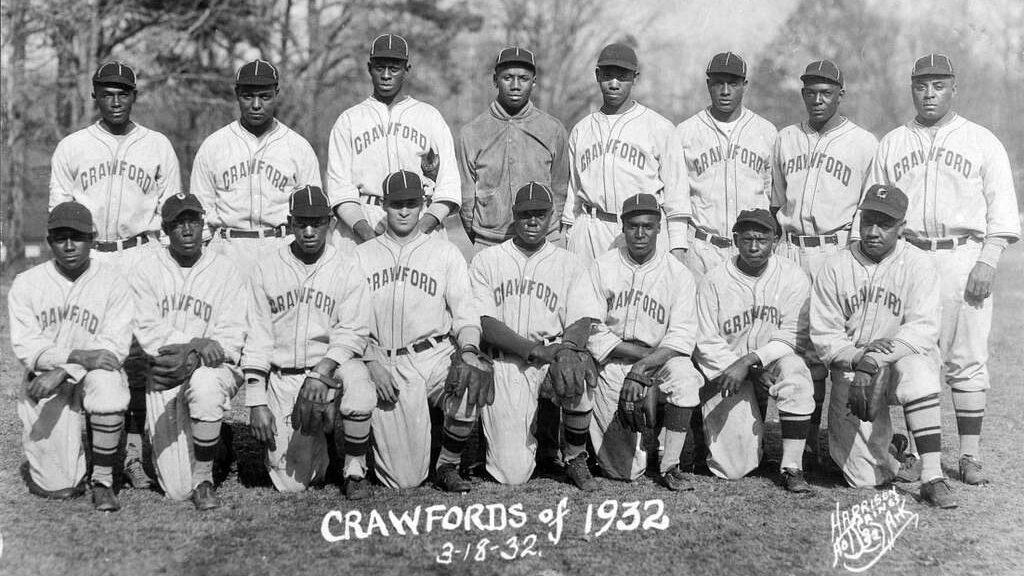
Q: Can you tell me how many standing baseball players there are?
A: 8